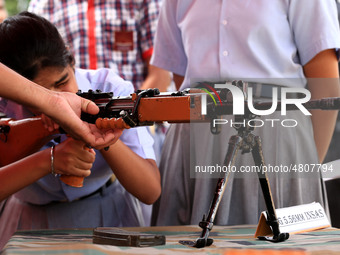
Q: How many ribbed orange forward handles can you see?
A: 1